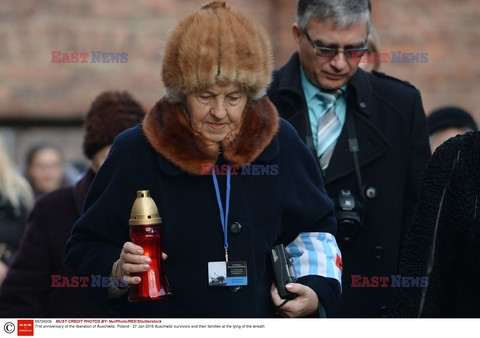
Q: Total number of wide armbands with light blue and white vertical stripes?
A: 1